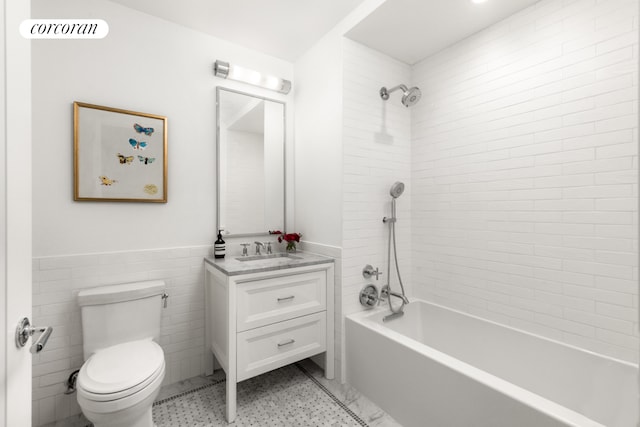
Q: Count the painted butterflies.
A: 5